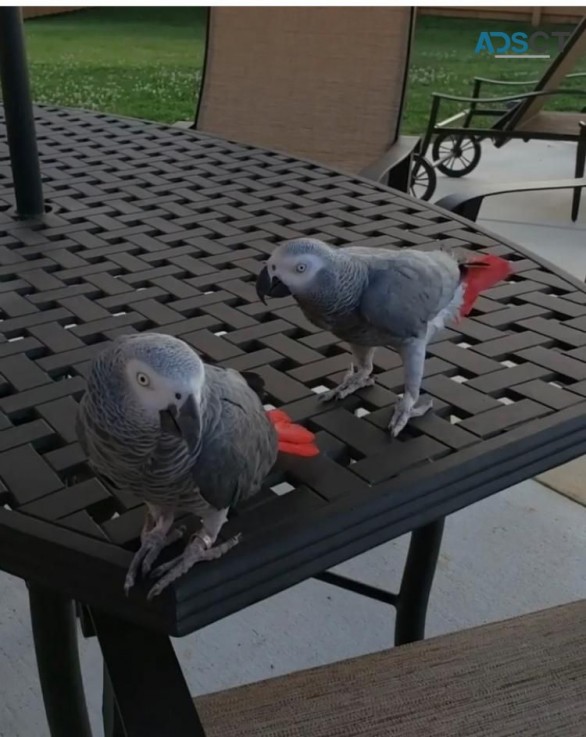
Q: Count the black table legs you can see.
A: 2